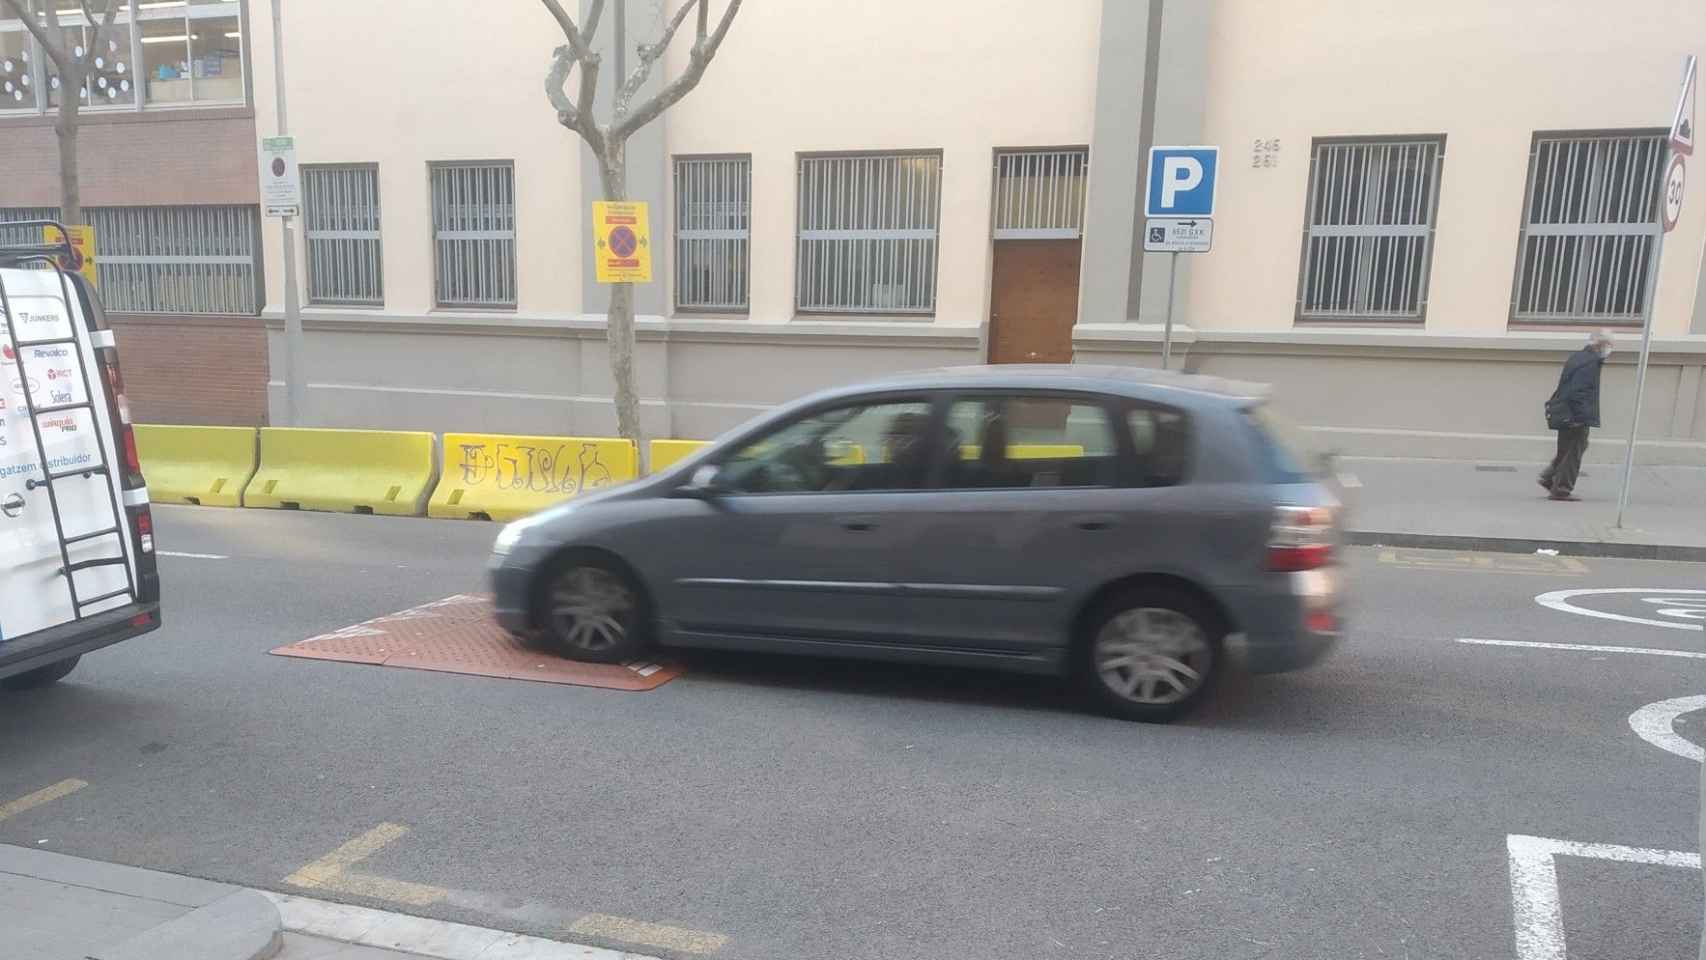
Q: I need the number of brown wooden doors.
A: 1